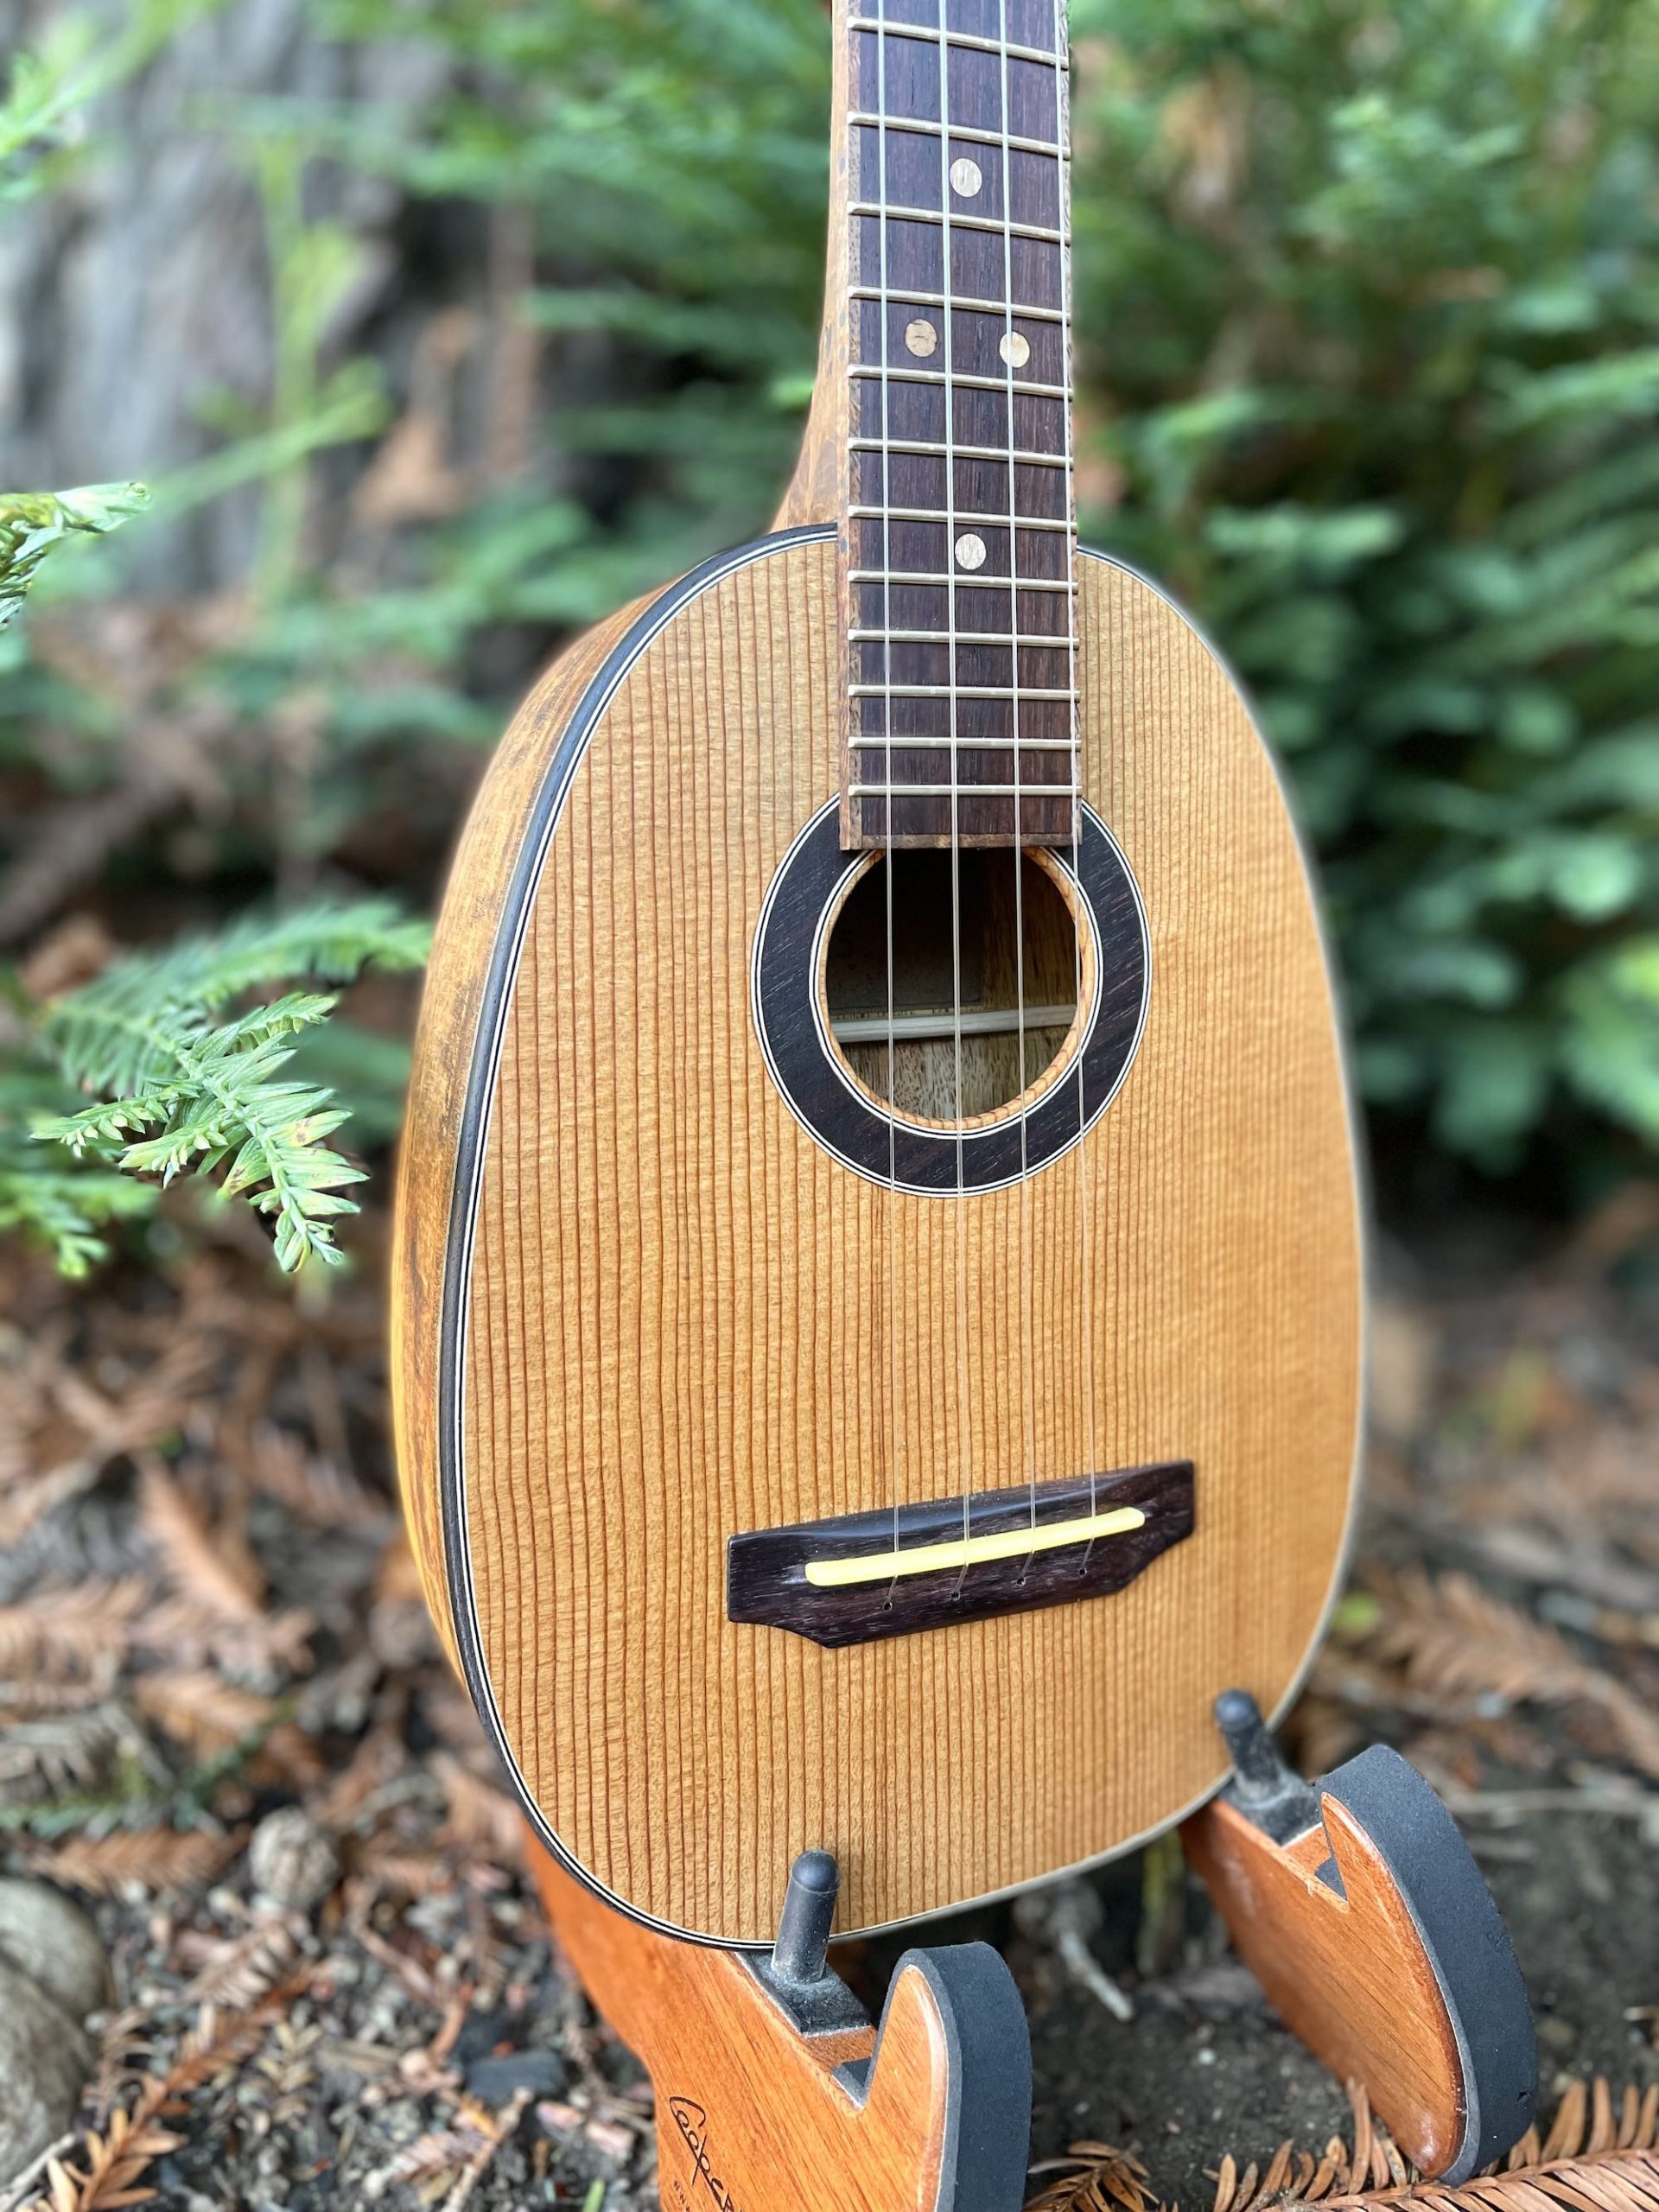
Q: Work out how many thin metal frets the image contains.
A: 12